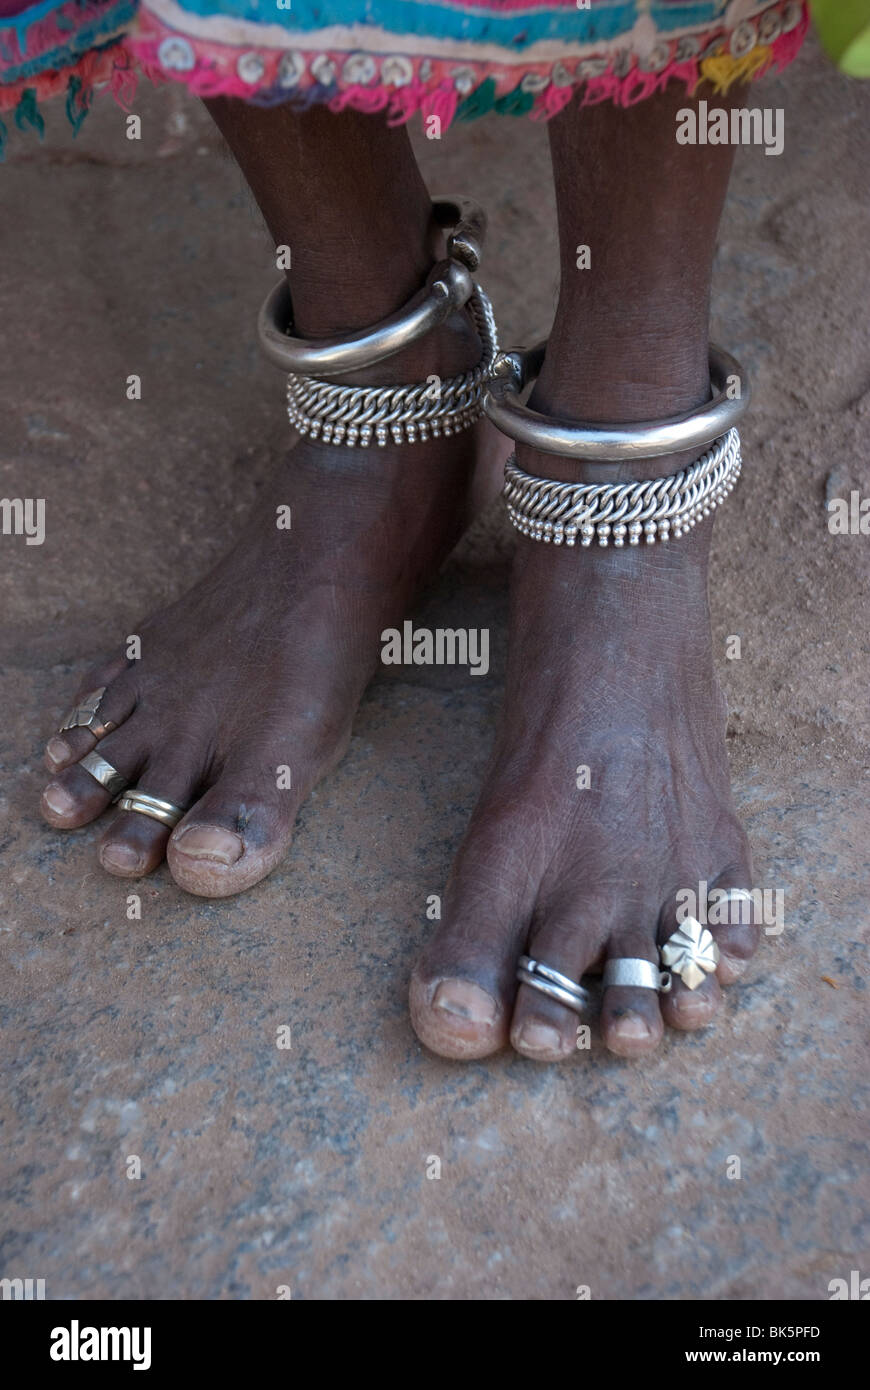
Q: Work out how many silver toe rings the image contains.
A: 7